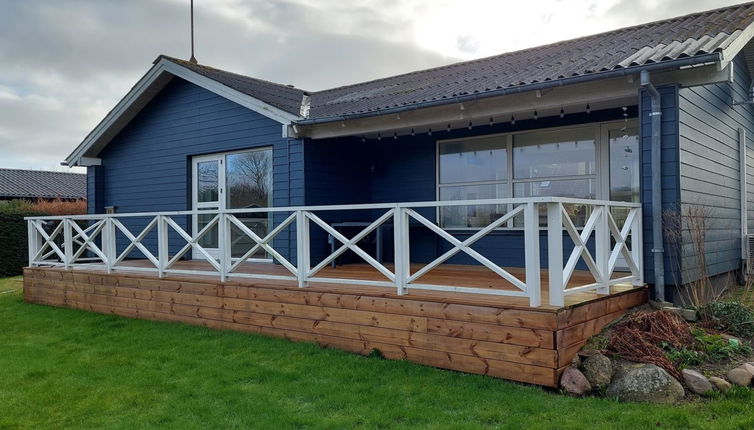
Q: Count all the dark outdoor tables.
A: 1